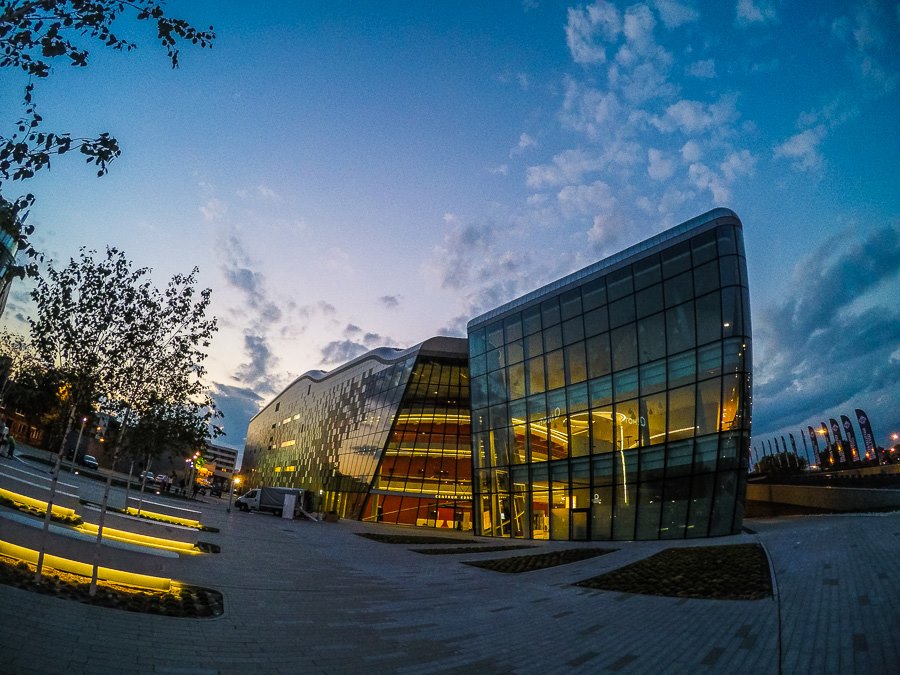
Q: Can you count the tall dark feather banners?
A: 12